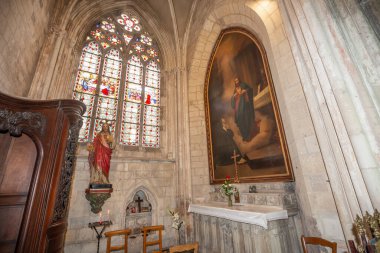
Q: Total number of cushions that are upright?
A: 0